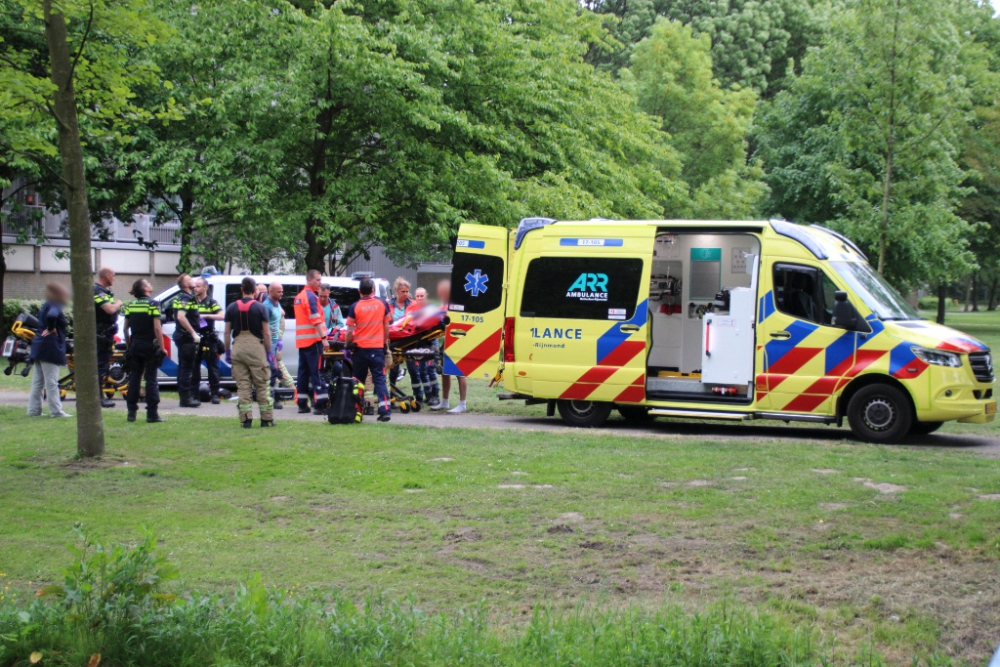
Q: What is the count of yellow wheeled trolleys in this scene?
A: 2